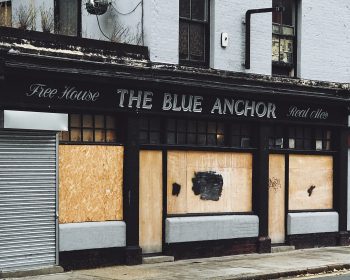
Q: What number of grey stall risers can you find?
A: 3